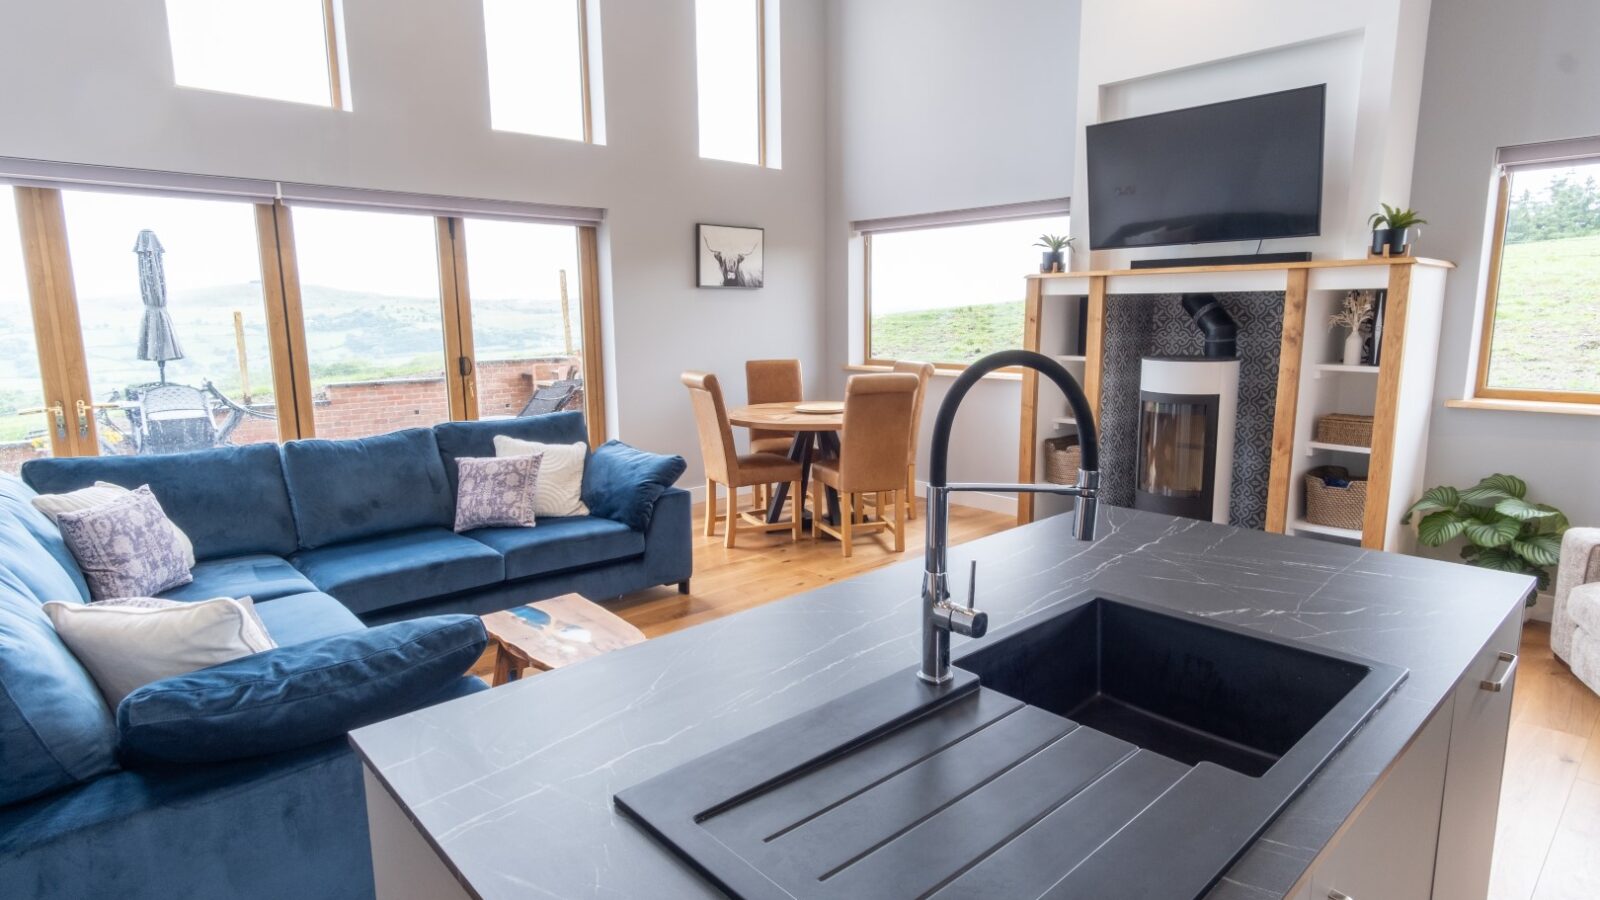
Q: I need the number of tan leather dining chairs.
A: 4